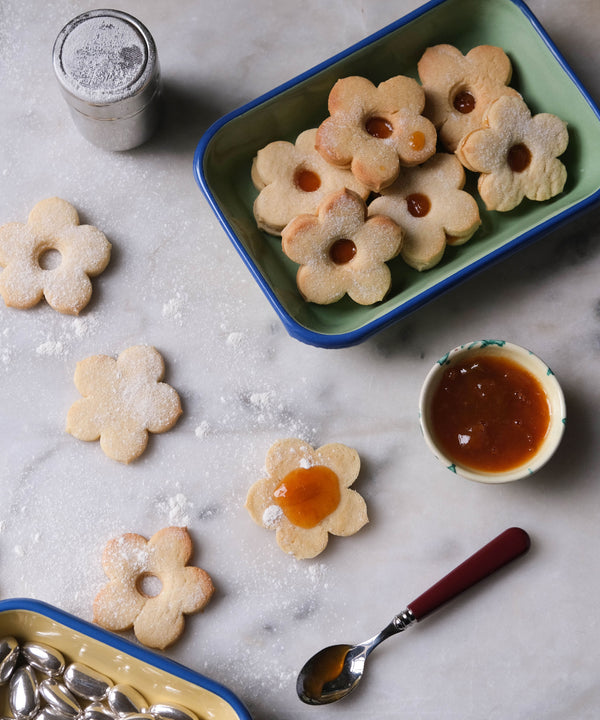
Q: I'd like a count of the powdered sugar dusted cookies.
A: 10